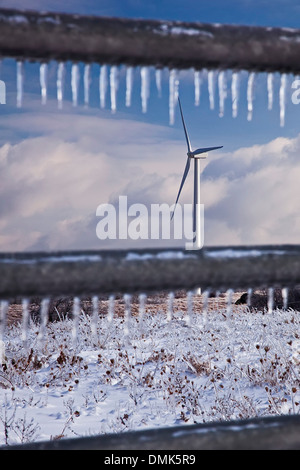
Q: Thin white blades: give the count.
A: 3